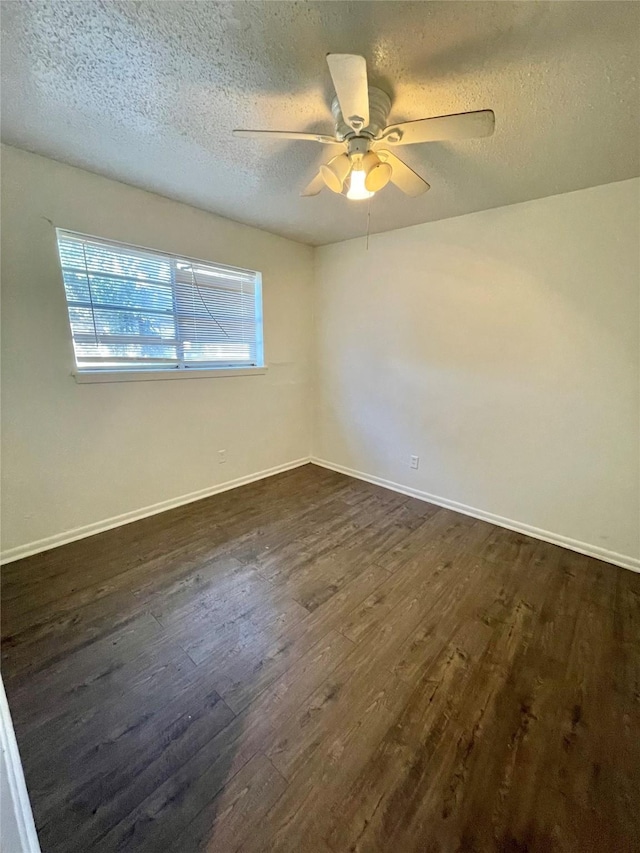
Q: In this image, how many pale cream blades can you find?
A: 5